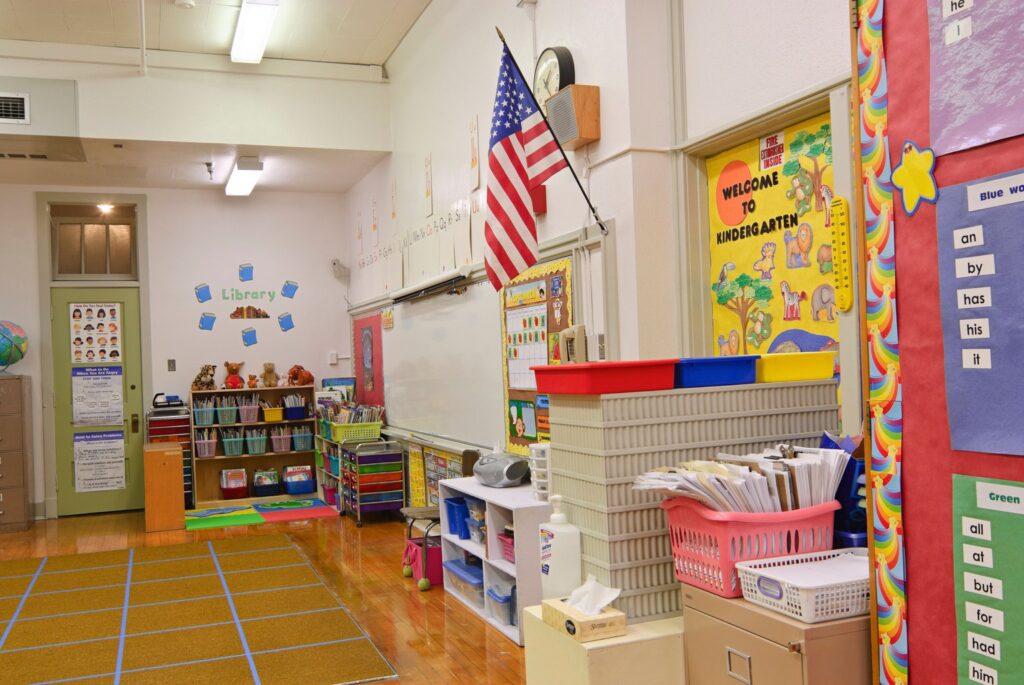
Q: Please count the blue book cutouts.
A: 6